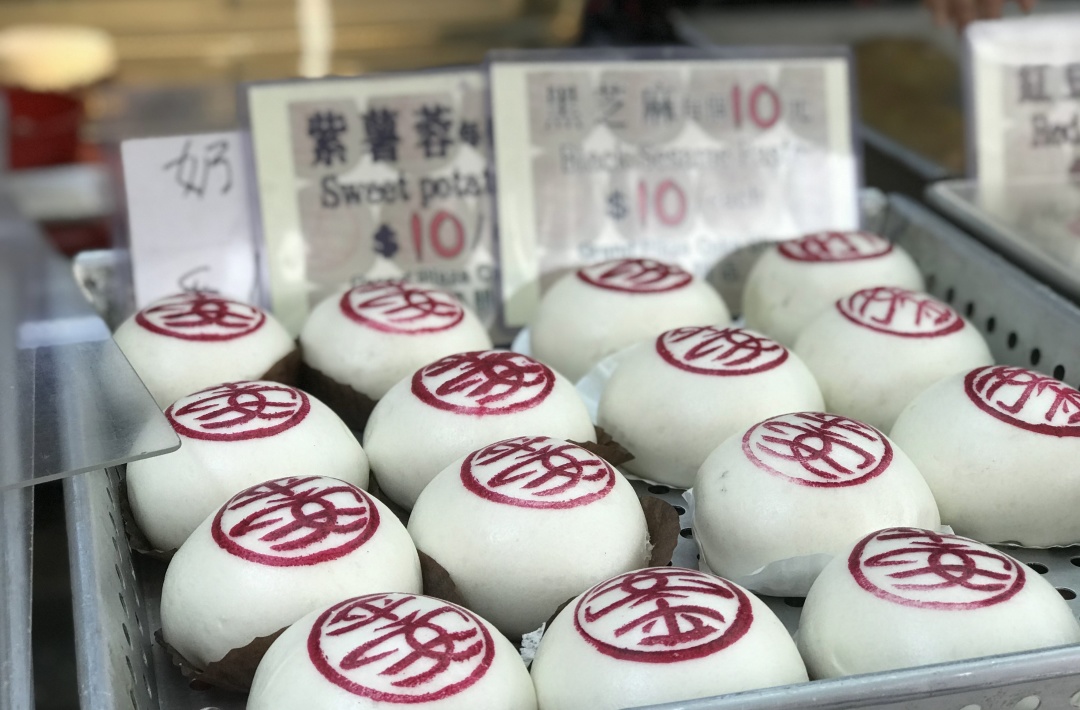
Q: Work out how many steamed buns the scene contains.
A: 15